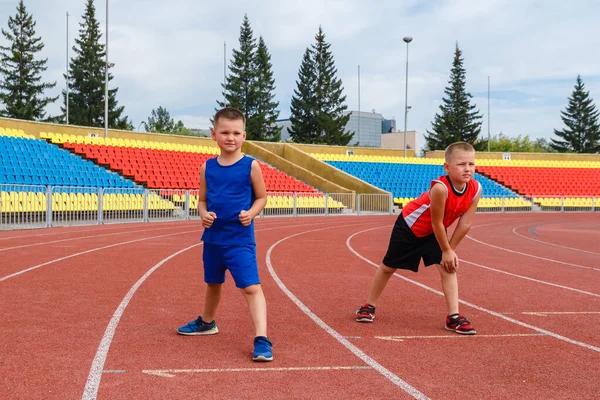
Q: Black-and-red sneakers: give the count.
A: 2